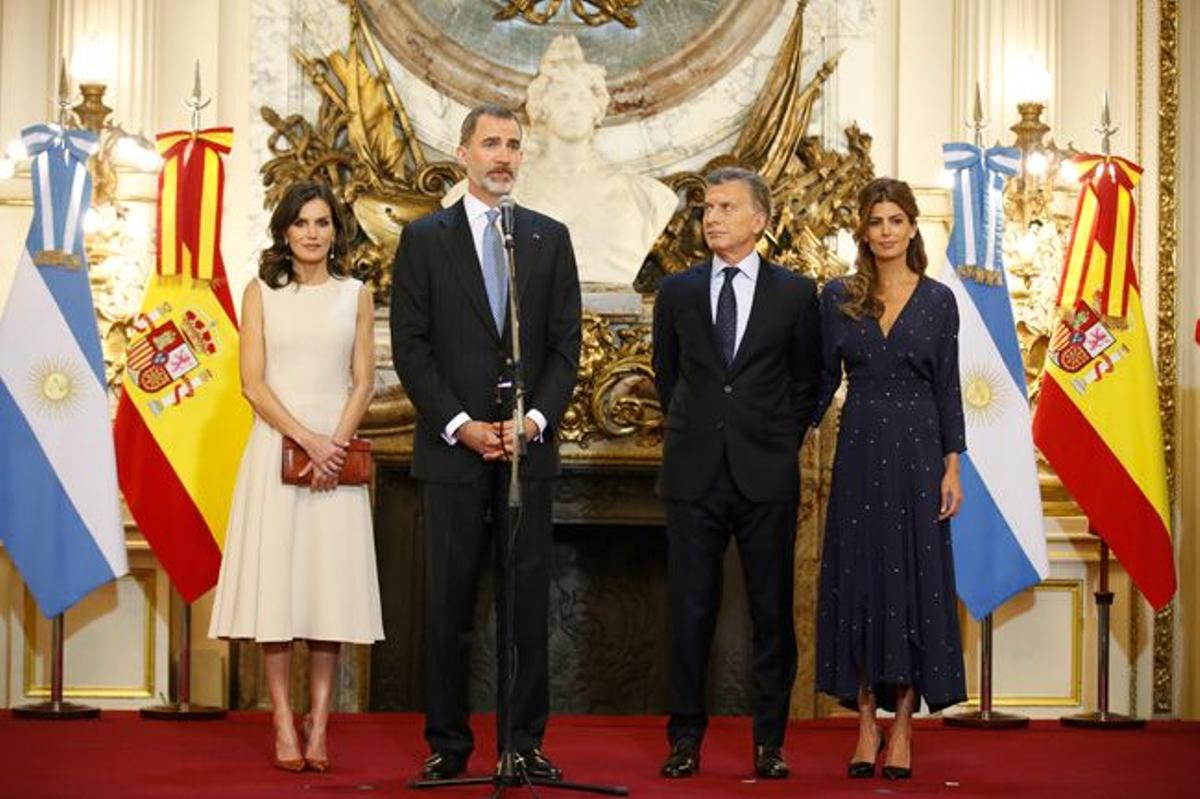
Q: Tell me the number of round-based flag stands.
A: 4